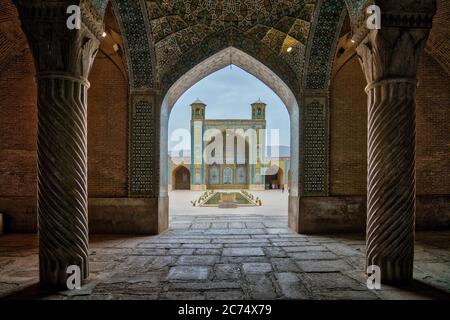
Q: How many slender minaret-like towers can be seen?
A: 2